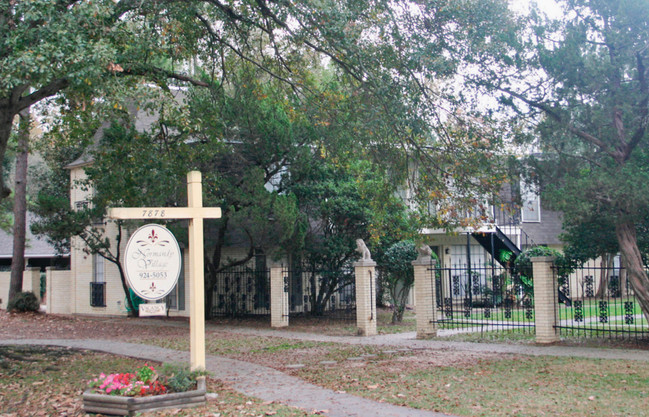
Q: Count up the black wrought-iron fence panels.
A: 4